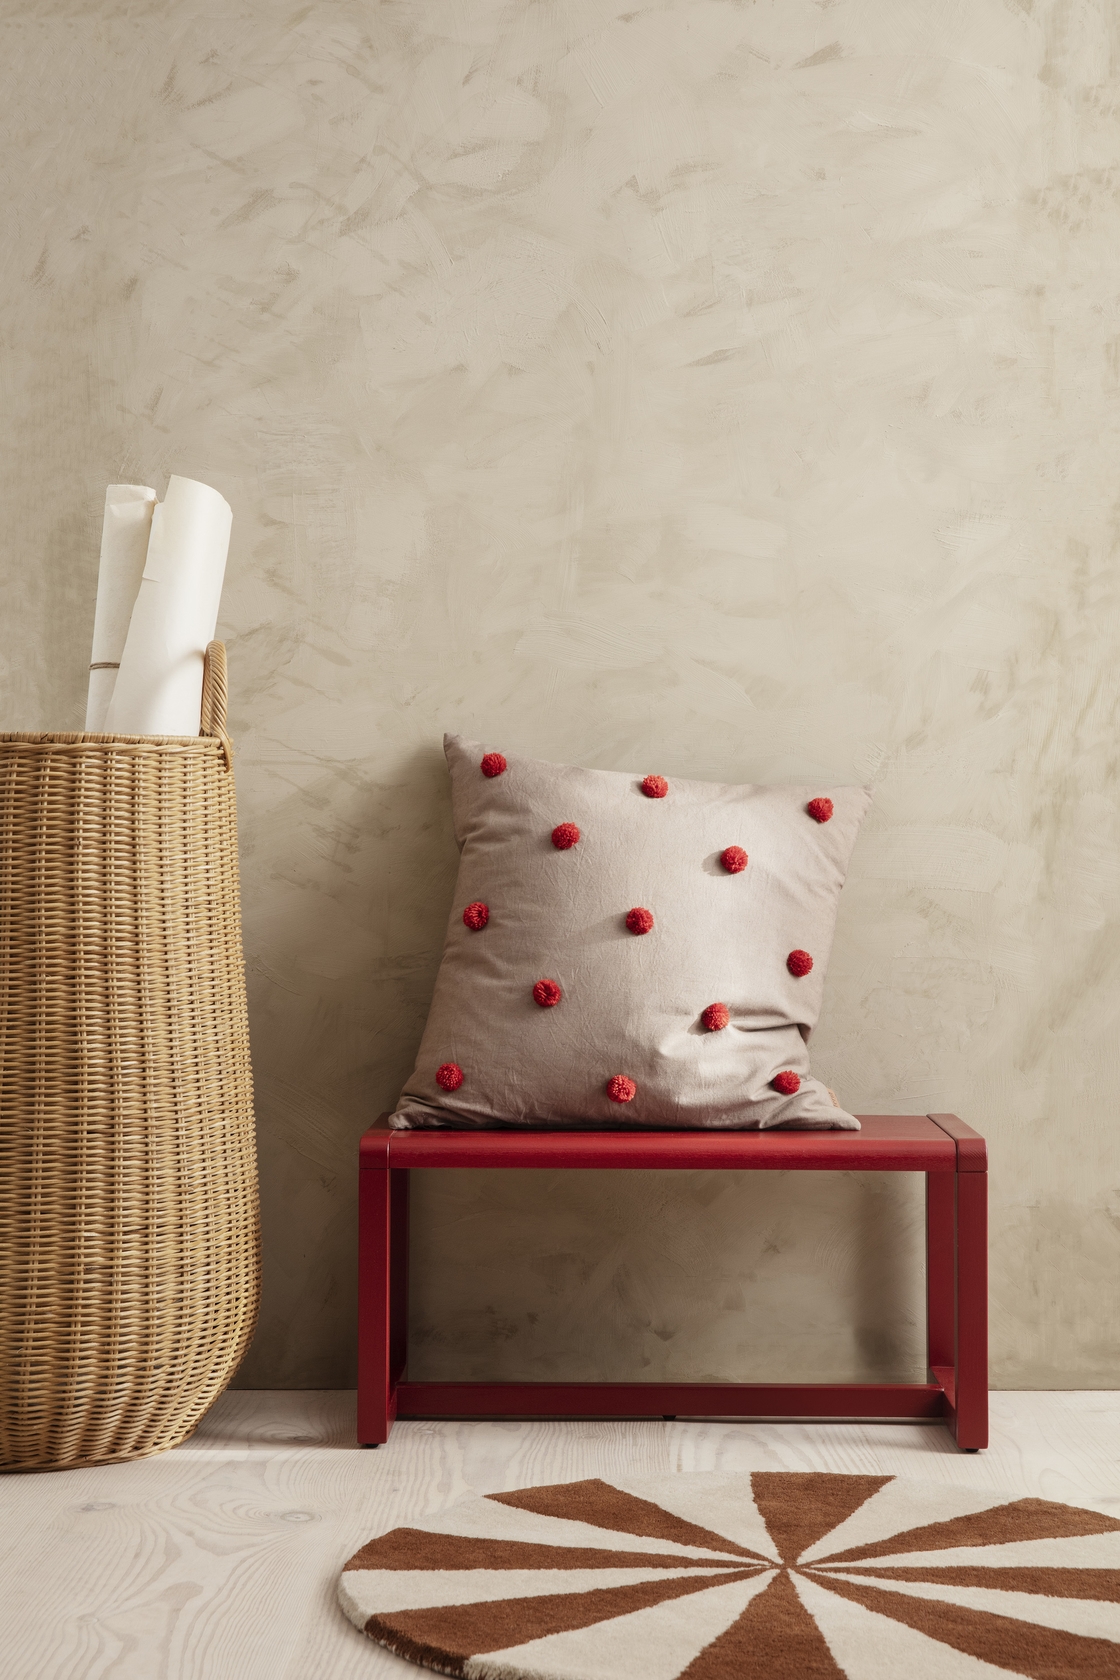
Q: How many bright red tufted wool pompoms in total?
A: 13